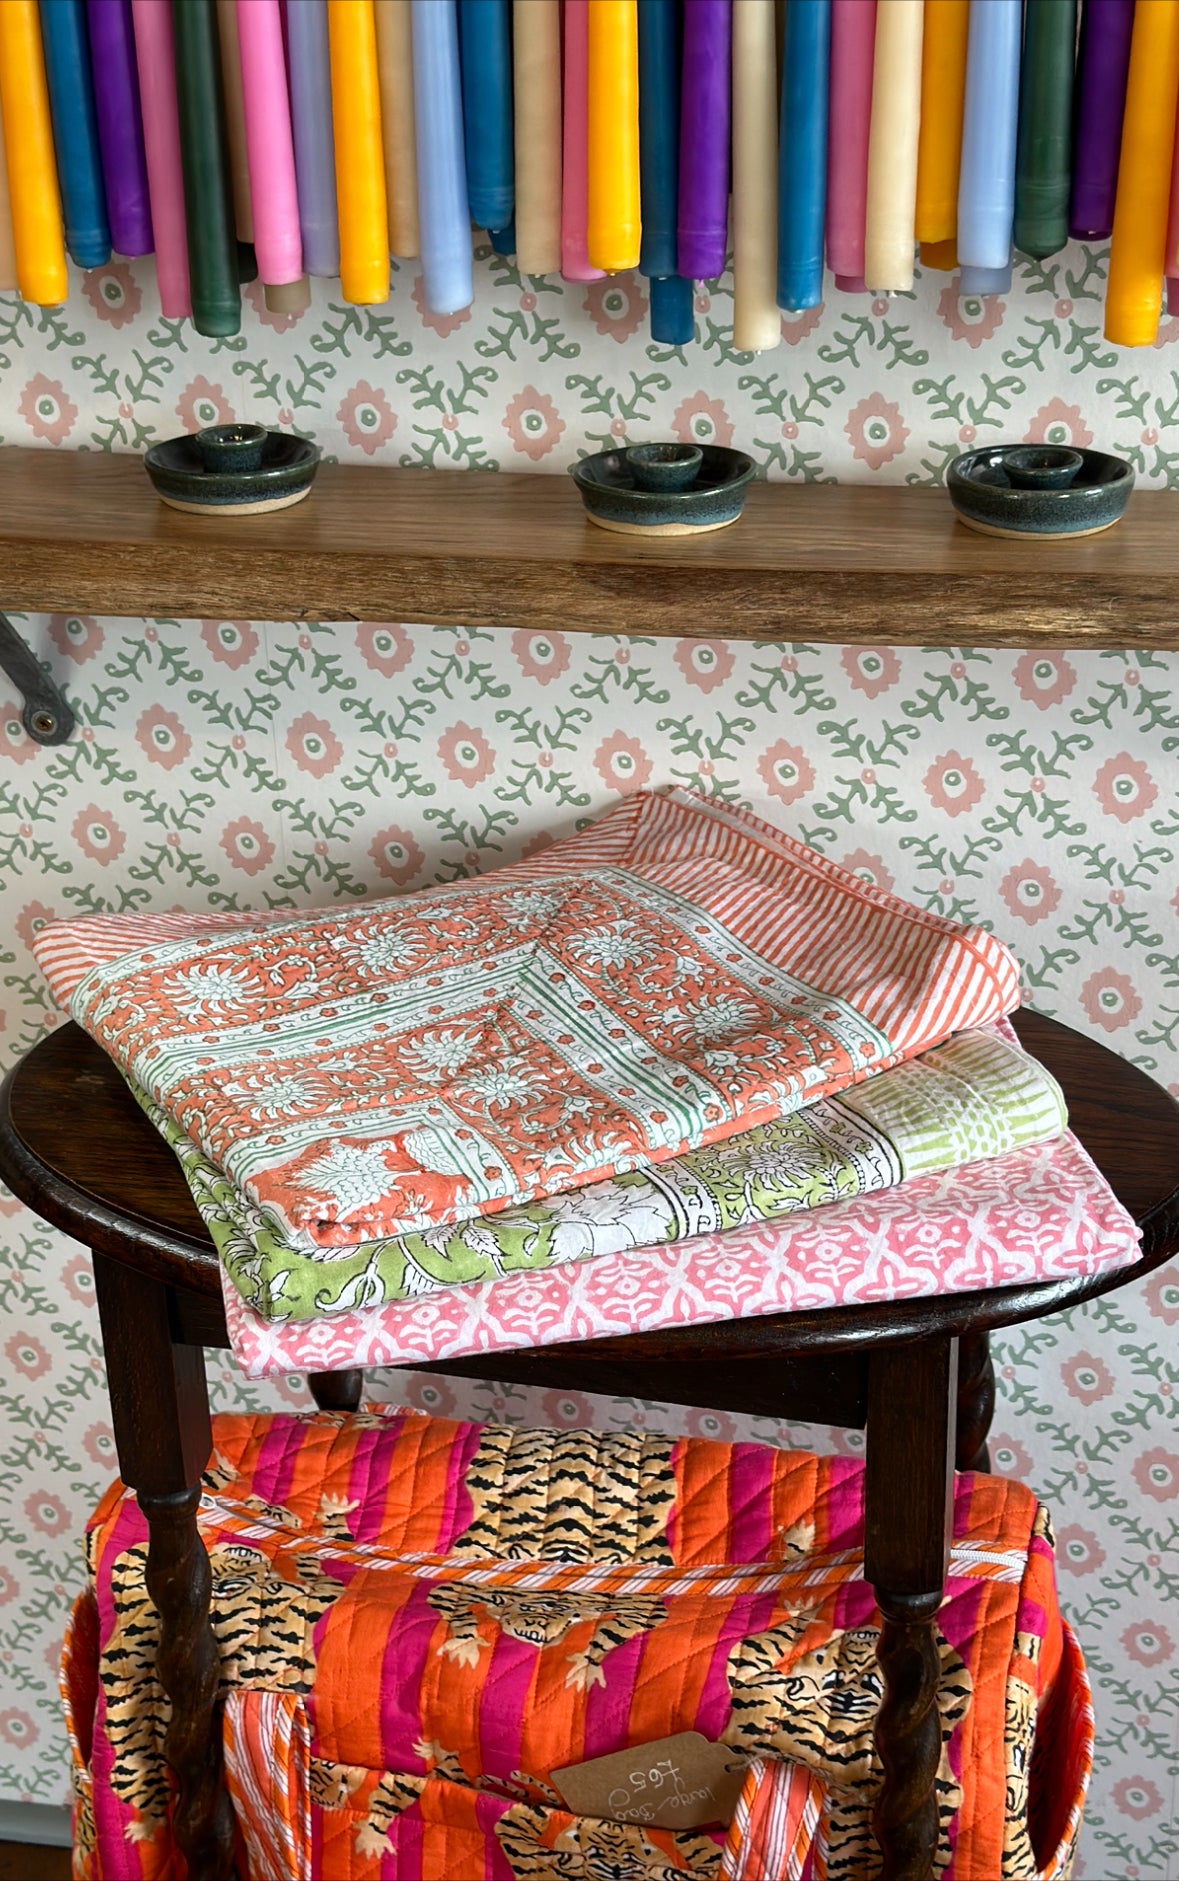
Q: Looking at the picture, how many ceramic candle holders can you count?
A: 3